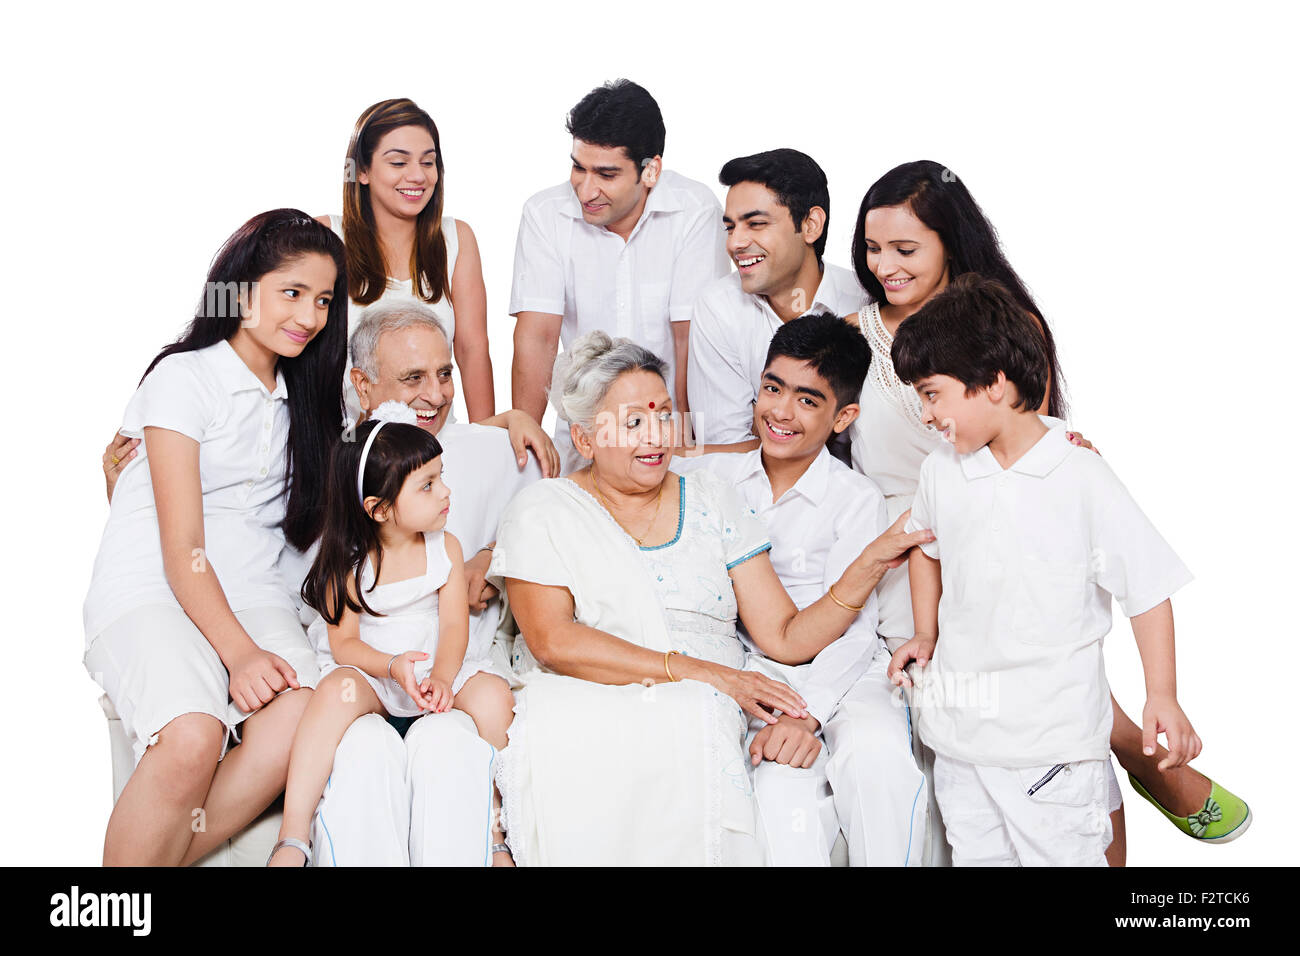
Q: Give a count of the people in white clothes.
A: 10